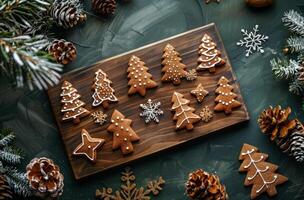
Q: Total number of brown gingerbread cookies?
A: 11